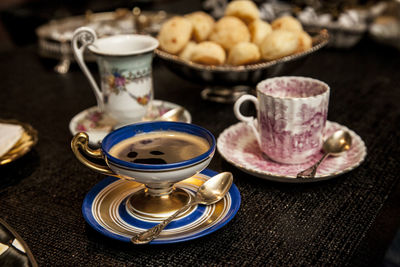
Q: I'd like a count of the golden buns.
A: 11